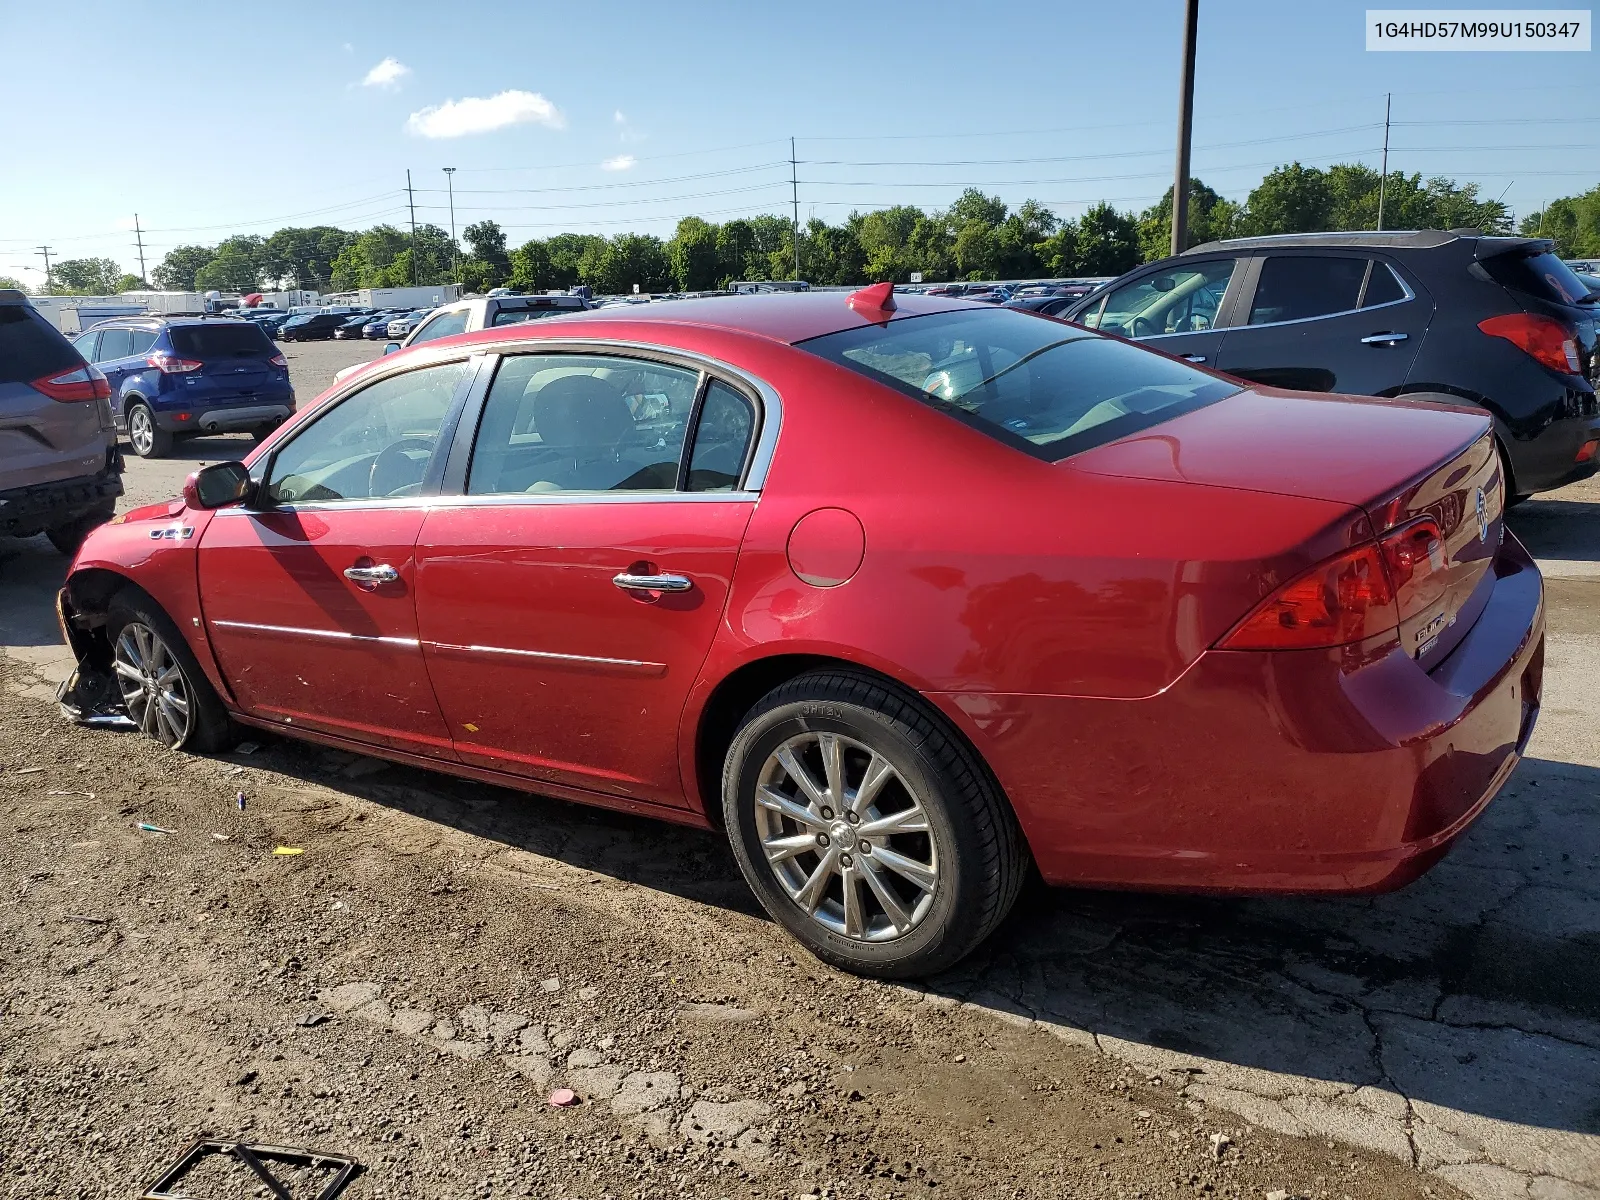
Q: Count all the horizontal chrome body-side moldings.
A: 2